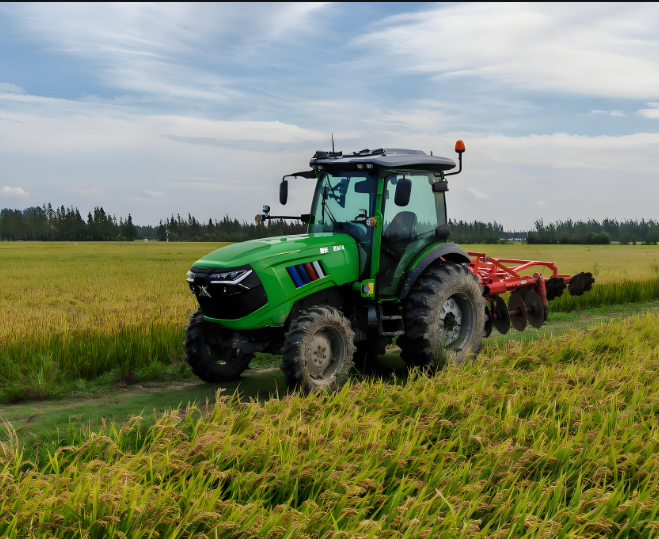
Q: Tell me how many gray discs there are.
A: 4